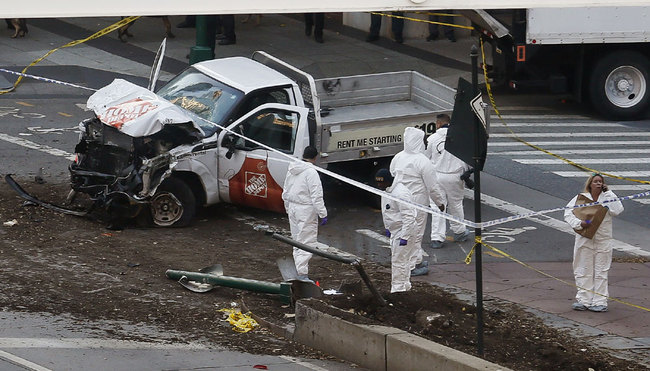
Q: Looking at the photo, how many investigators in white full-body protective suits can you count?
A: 5